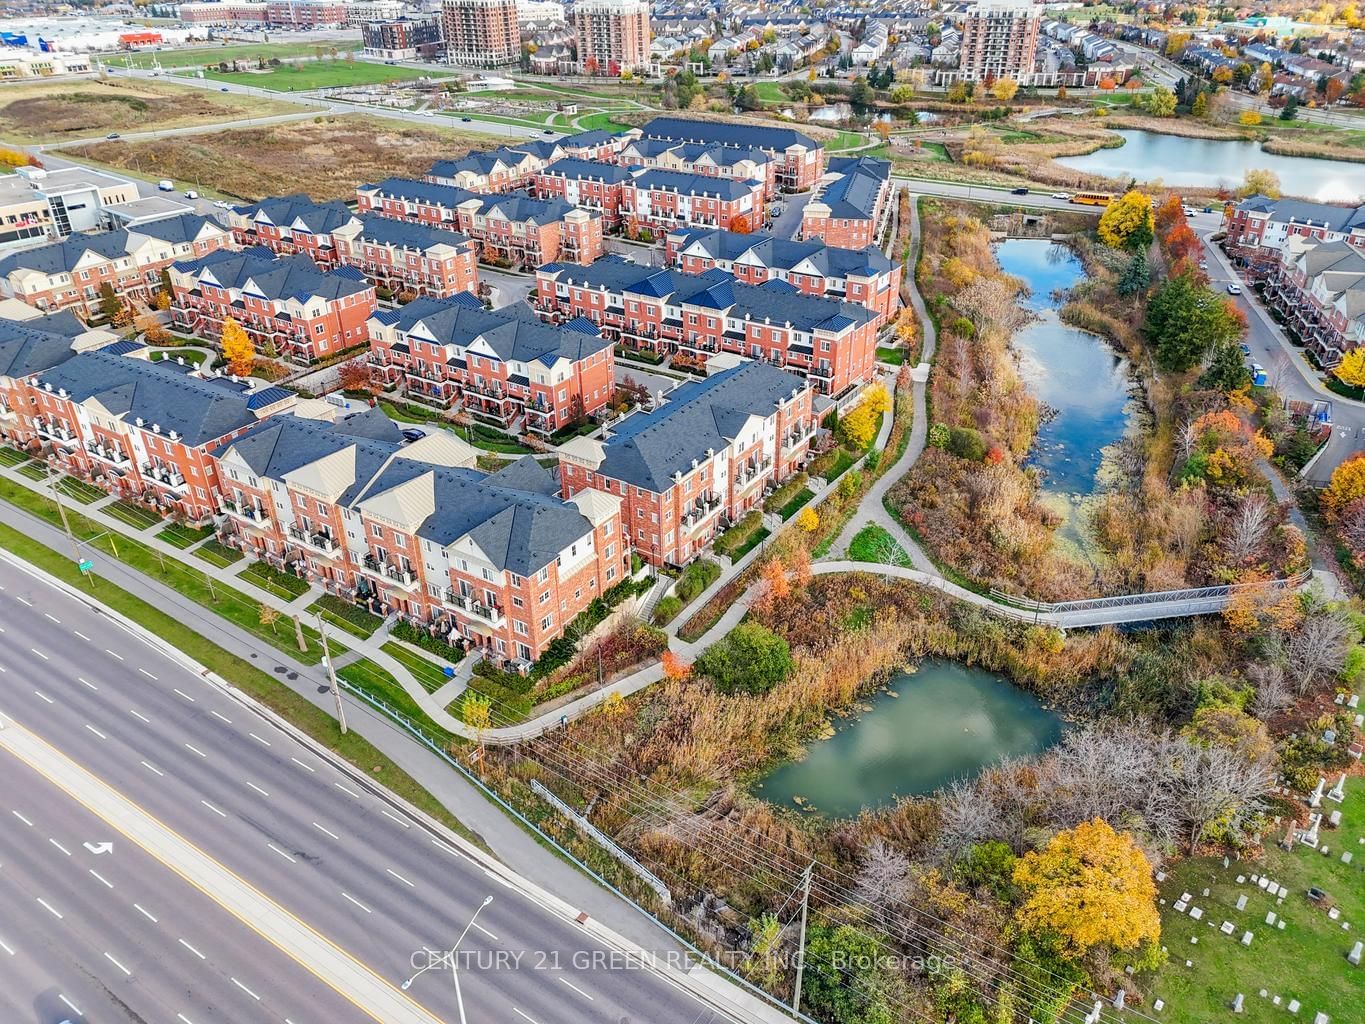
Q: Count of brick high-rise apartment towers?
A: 3